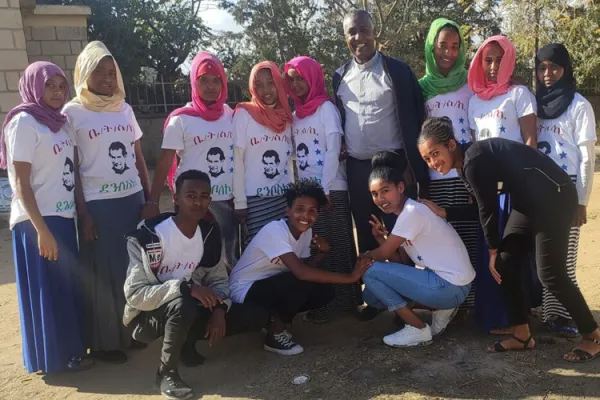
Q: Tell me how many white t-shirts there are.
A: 11